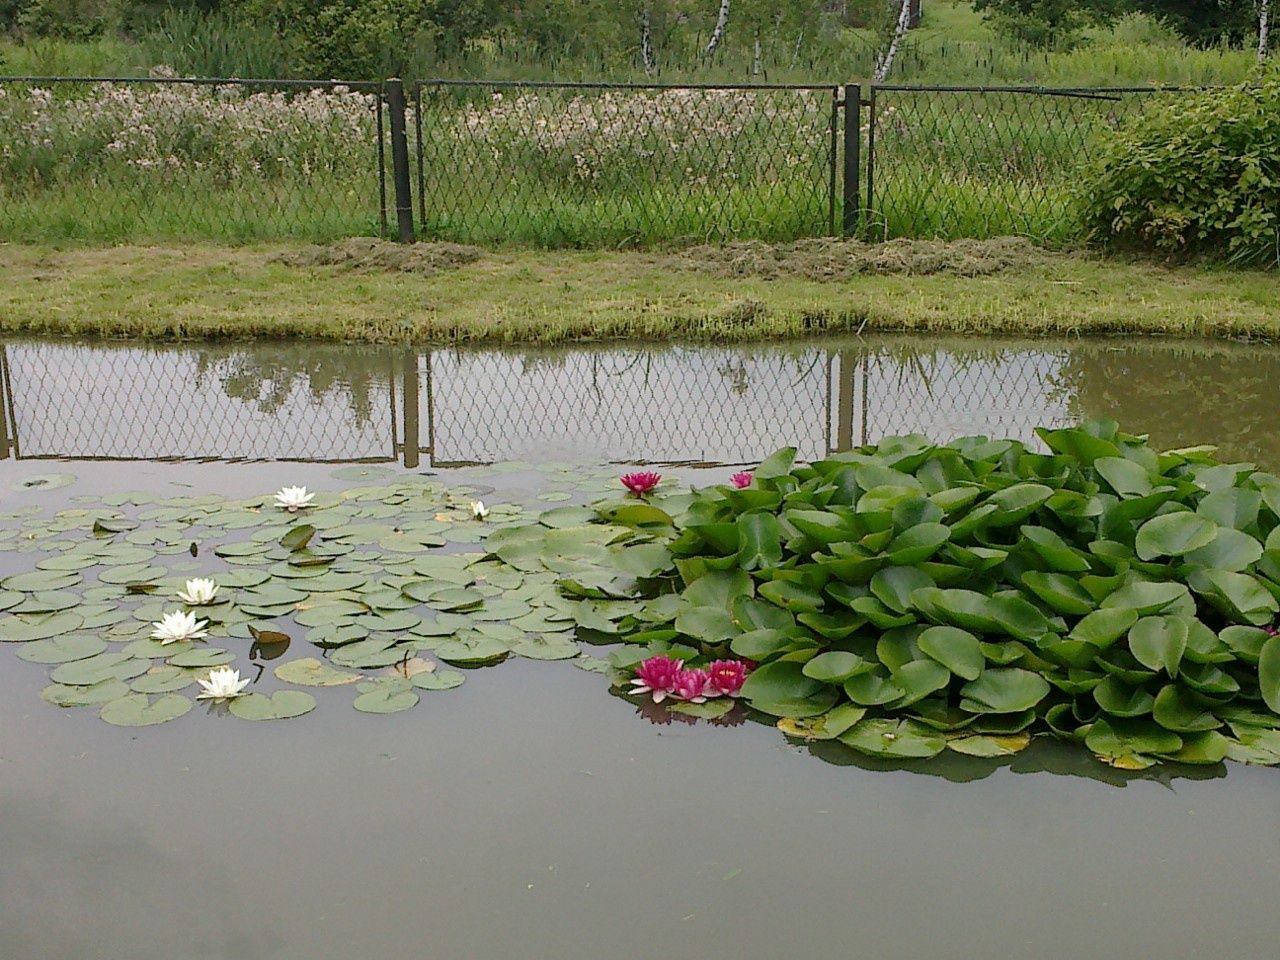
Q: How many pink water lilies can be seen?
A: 5